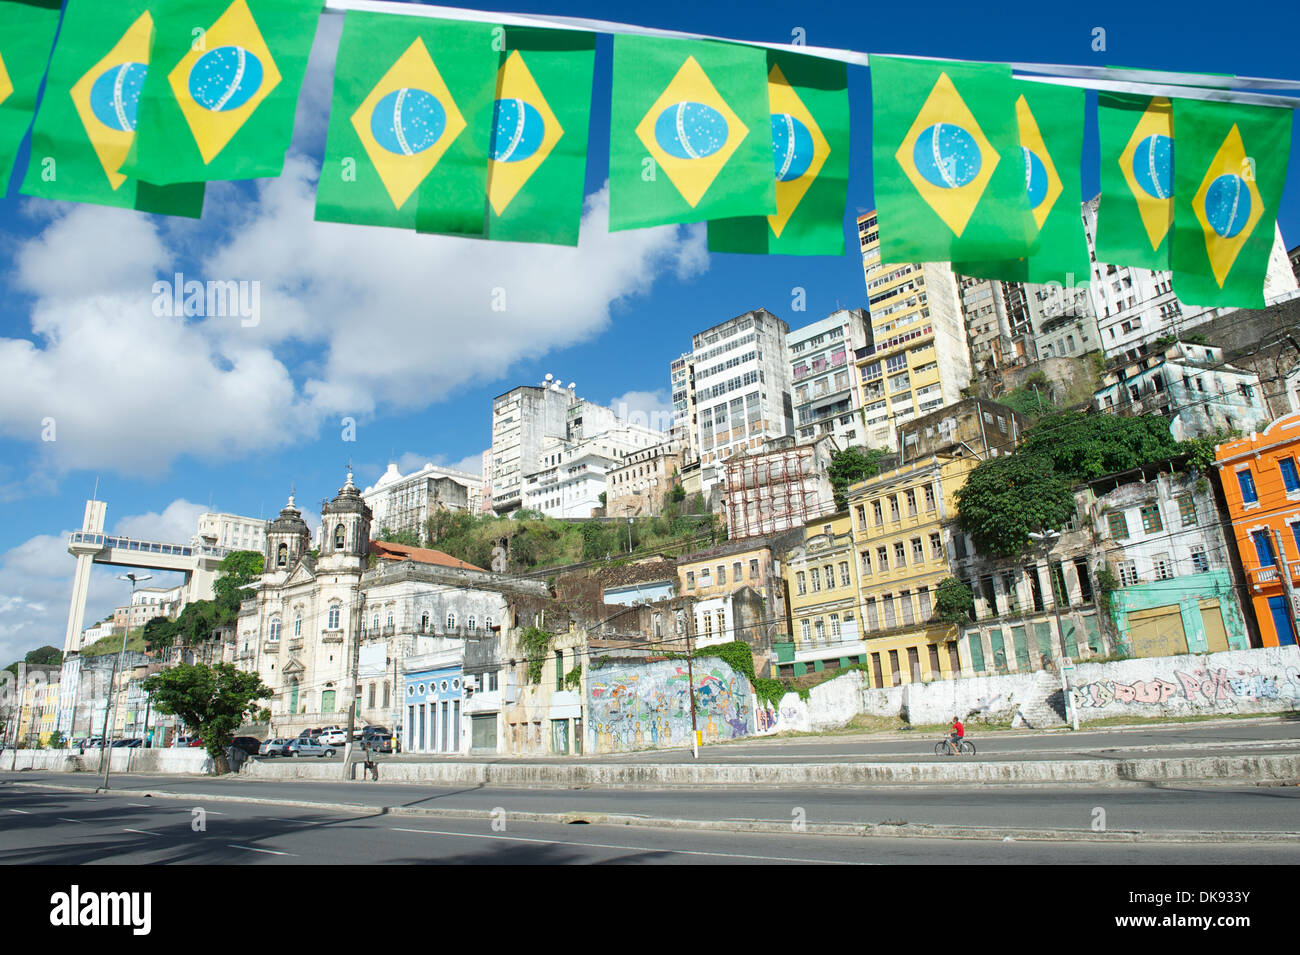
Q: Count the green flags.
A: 11